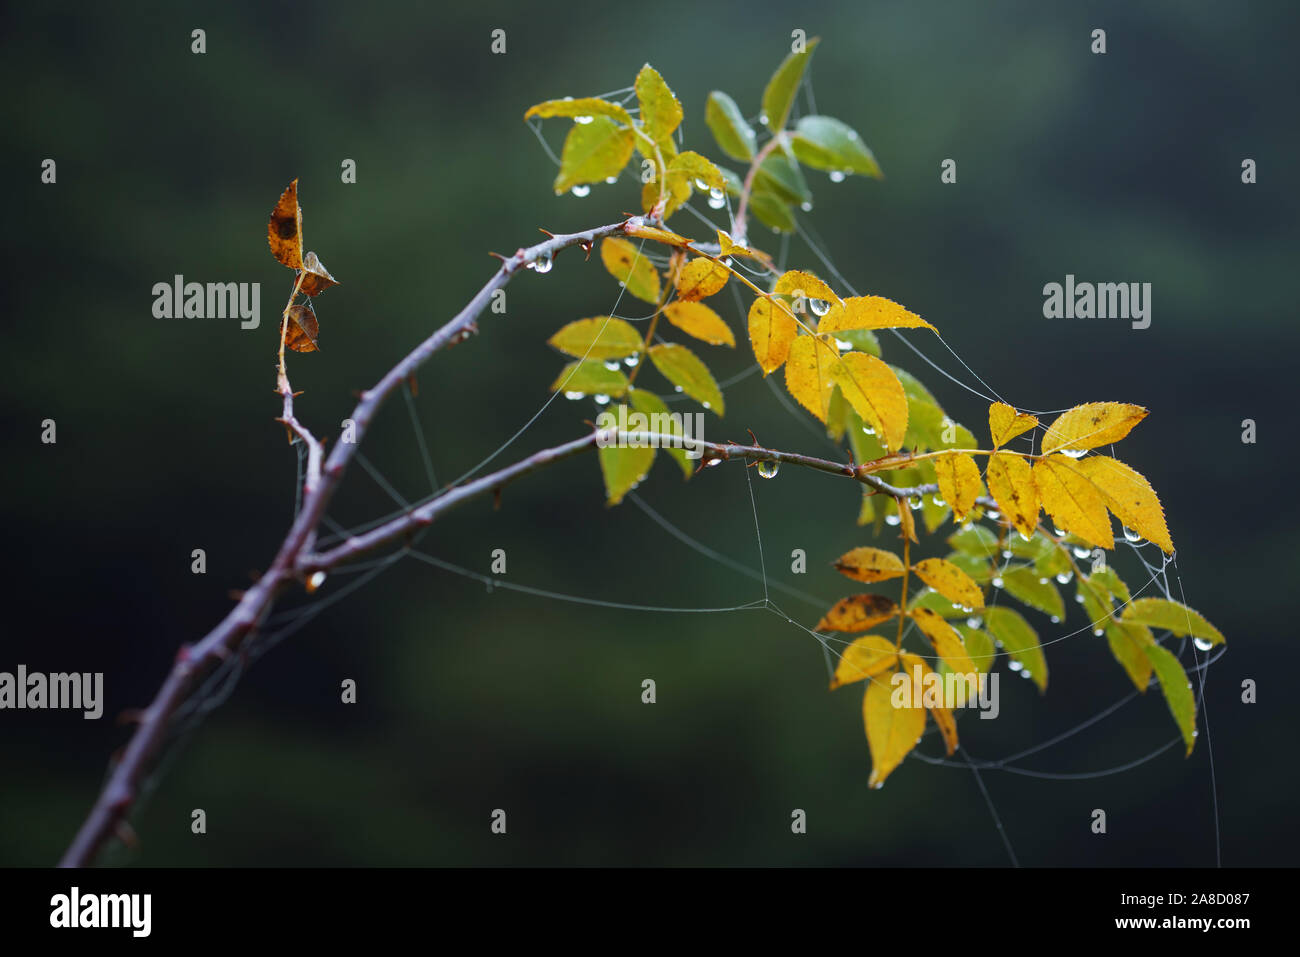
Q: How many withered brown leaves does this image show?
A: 3